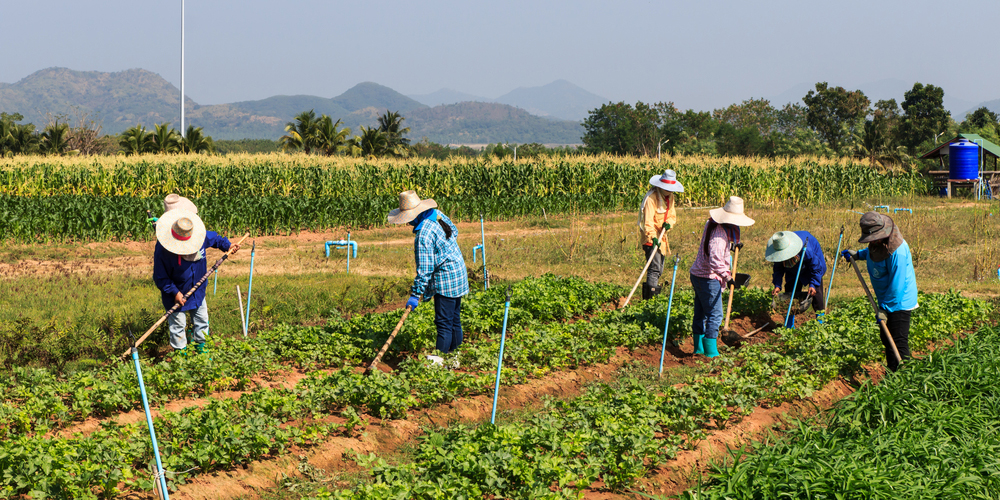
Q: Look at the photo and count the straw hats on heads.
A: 6